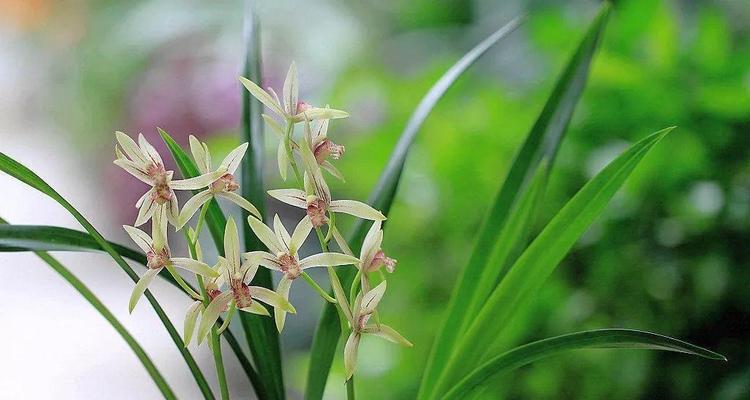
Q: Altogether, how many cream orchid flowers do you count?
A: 11